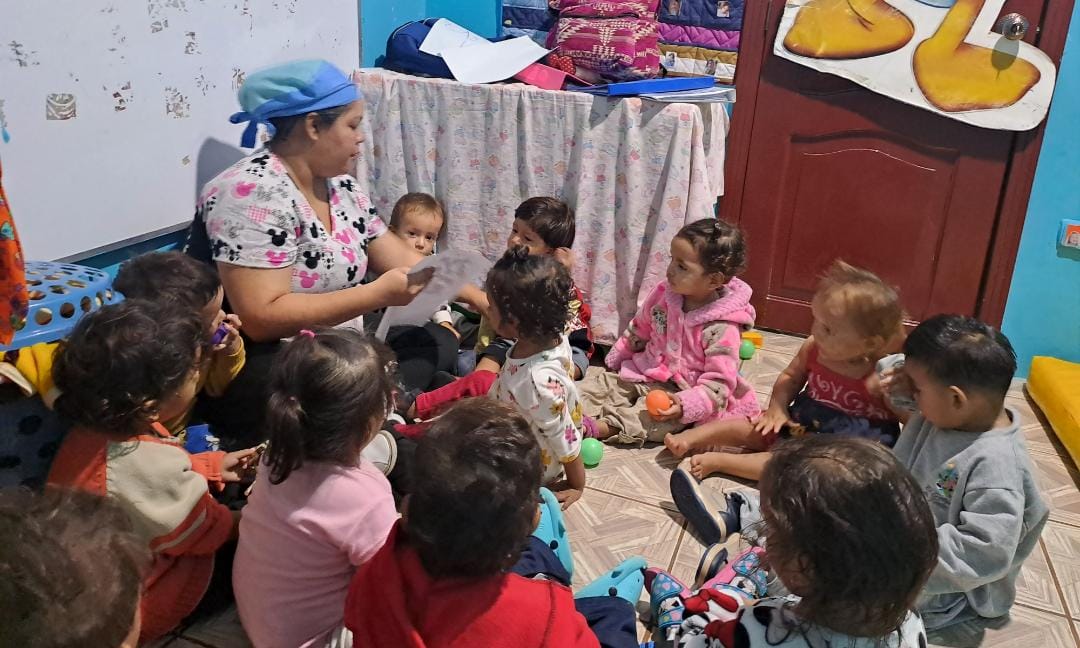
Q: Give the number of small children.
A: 12